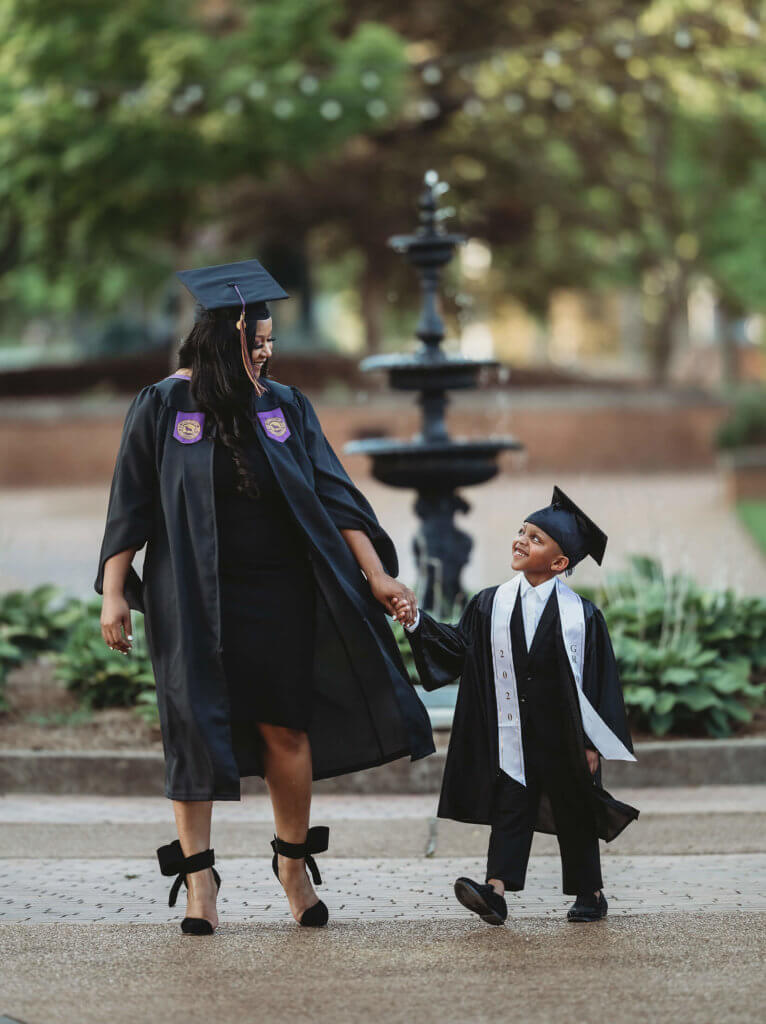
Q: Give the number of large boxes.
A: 0